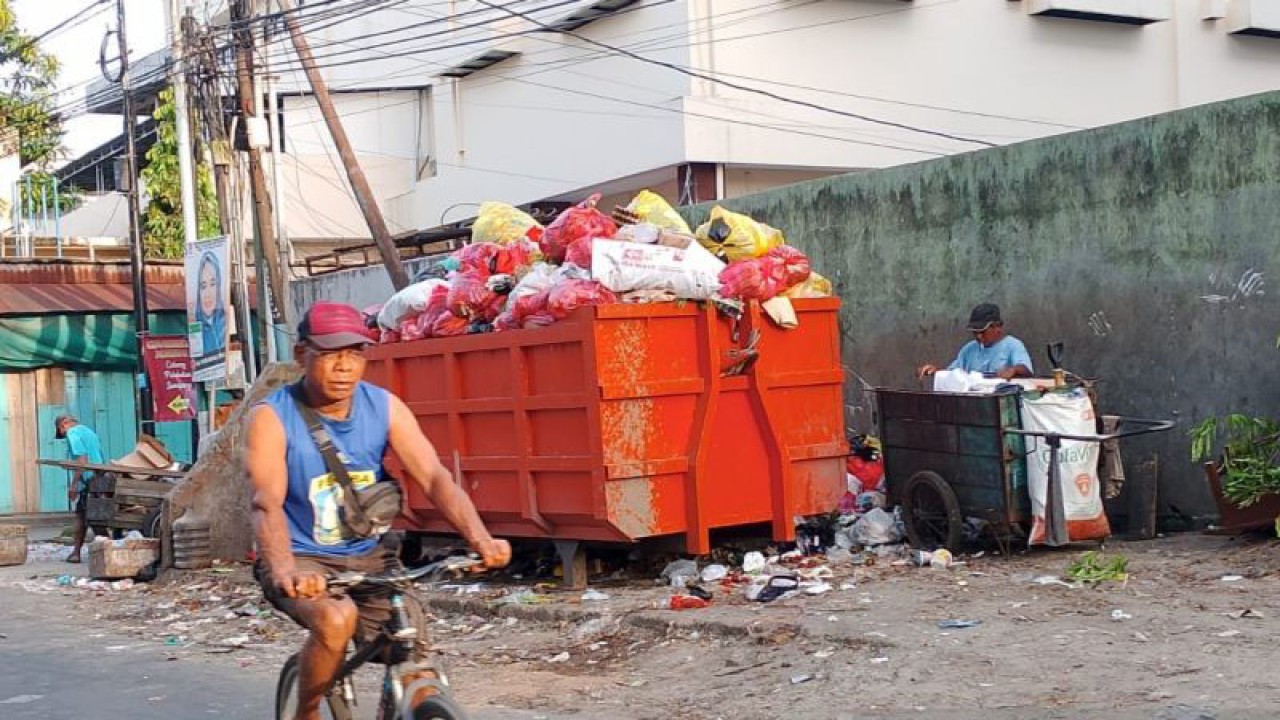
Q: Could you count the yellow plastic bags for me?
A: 4